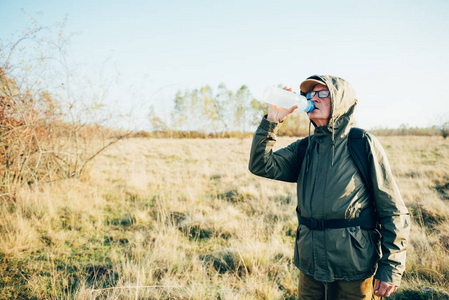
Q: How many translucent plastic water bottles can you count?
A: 1